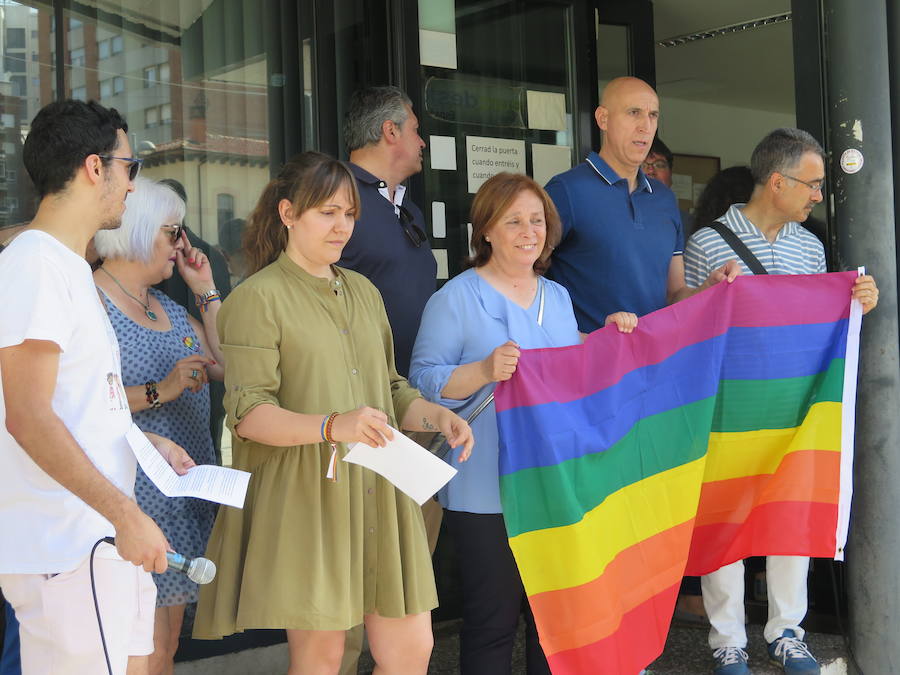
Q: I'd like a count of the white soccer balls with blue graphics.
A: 0